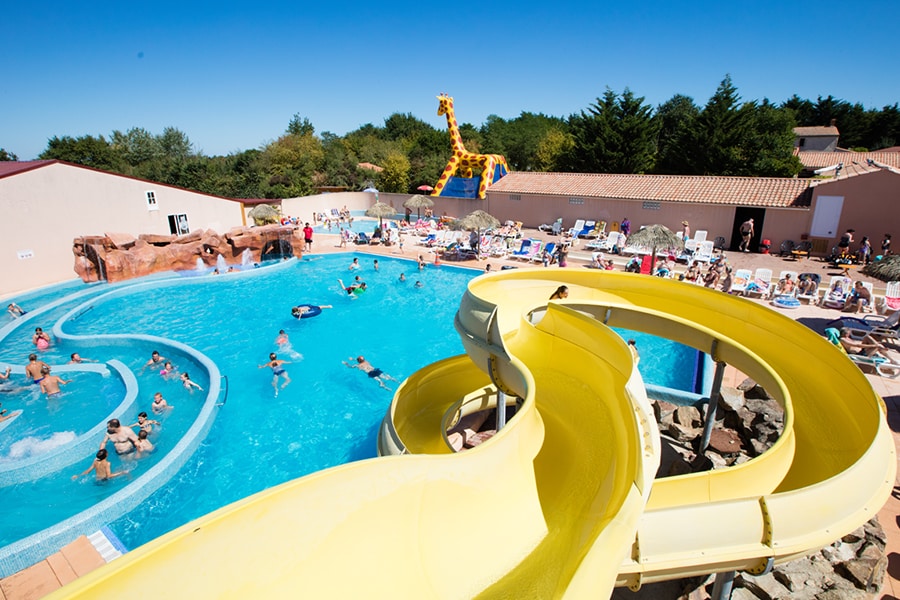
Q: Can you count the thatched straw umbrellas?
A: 6